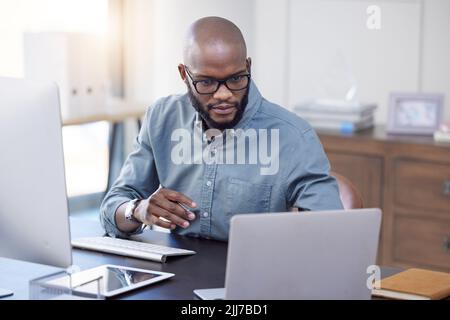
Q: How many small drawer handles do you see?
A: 2